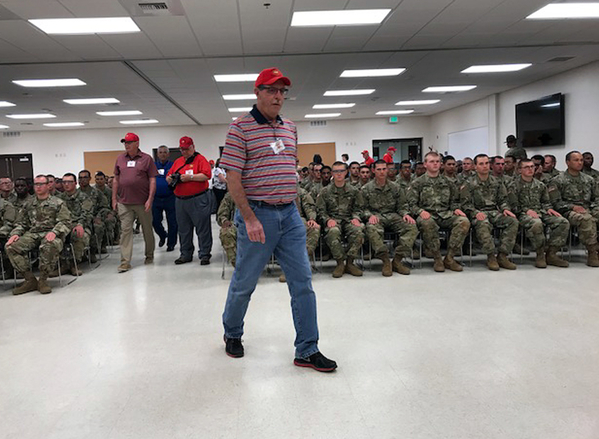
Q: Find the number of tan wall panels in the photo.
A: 2